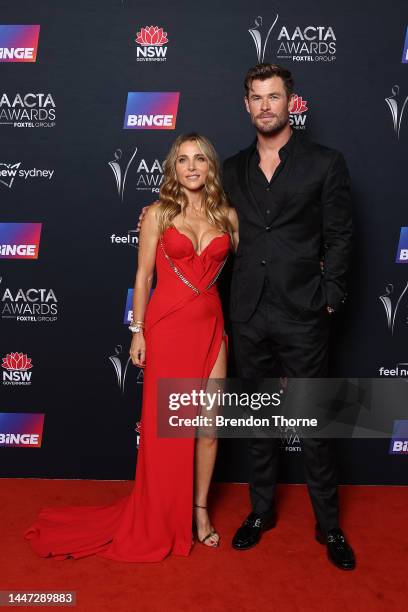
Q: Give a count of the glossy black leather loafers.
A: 2